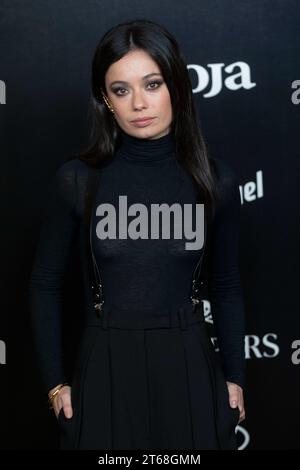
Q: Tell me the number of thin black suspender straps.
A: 2